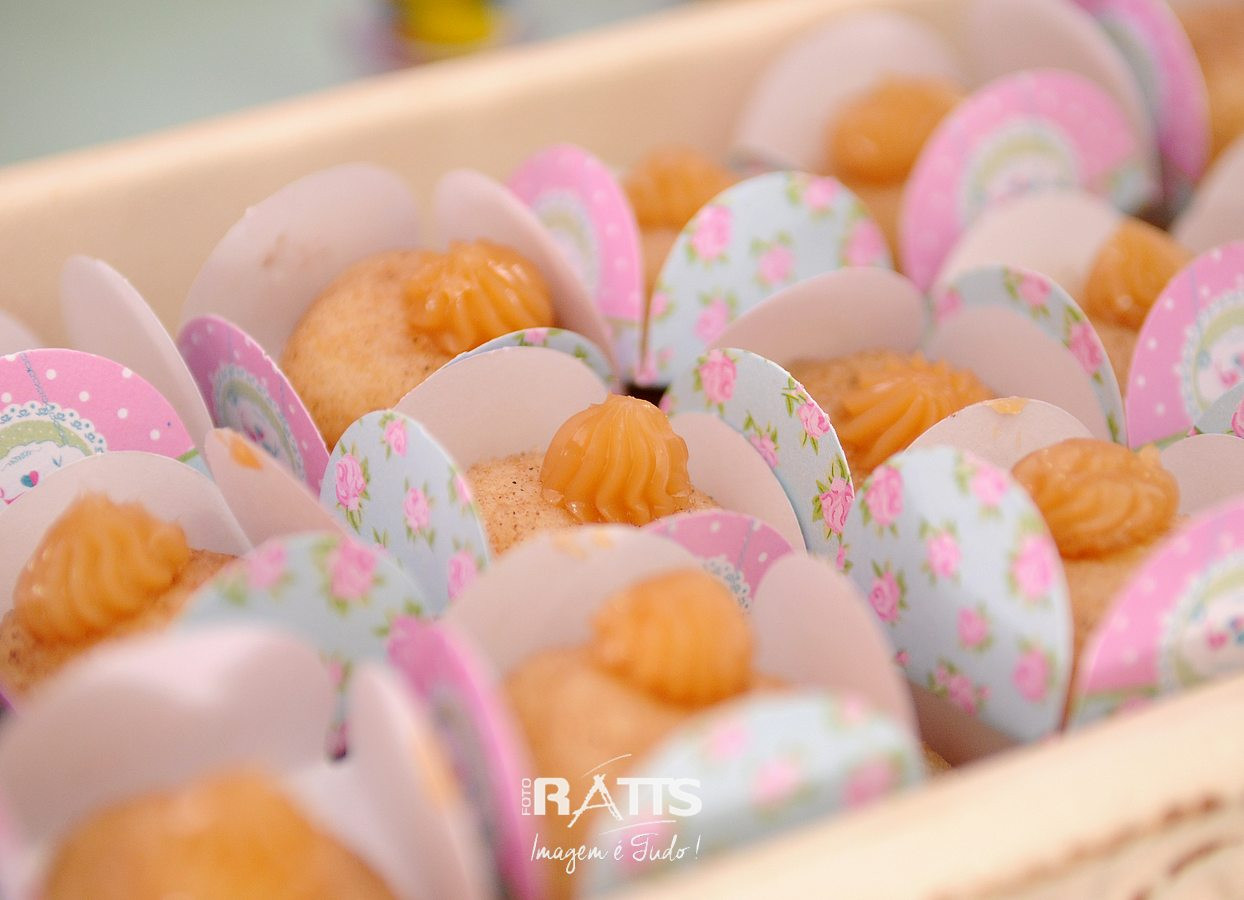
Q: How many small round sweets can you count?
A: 11